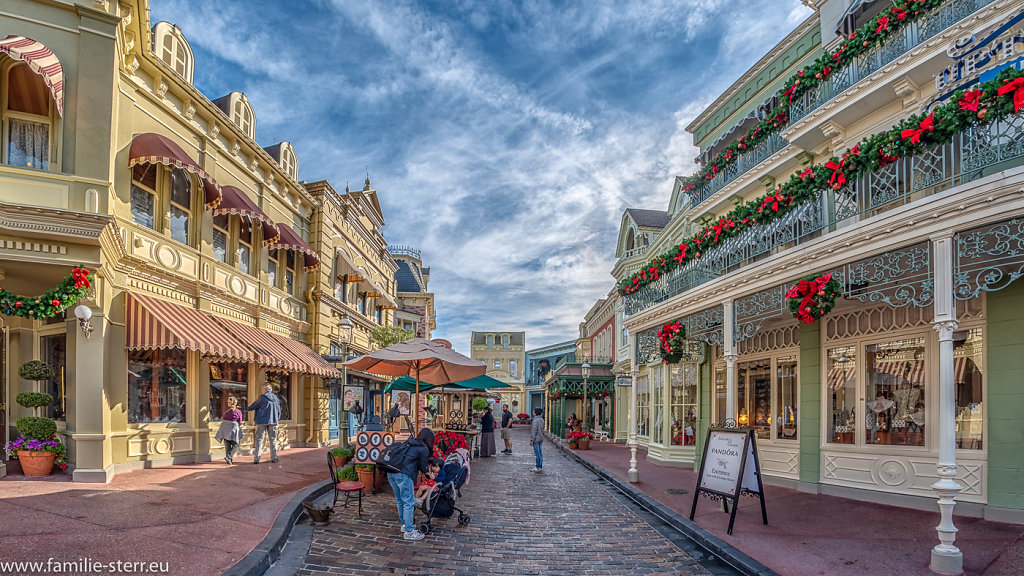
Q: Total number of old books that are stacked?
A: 0